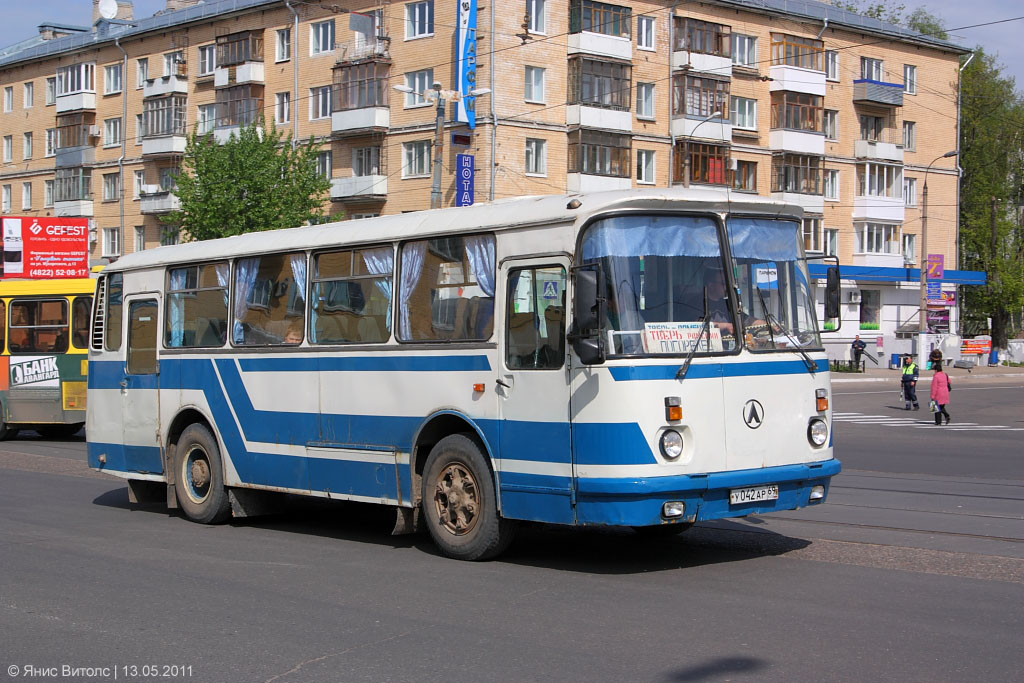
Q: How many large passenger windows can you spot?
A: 4